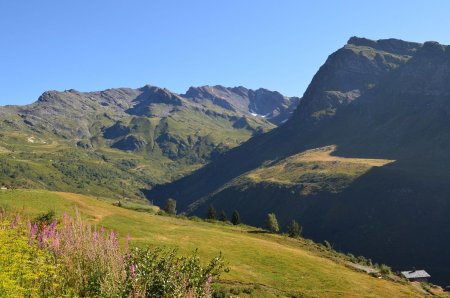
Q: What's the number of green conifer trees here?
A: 3